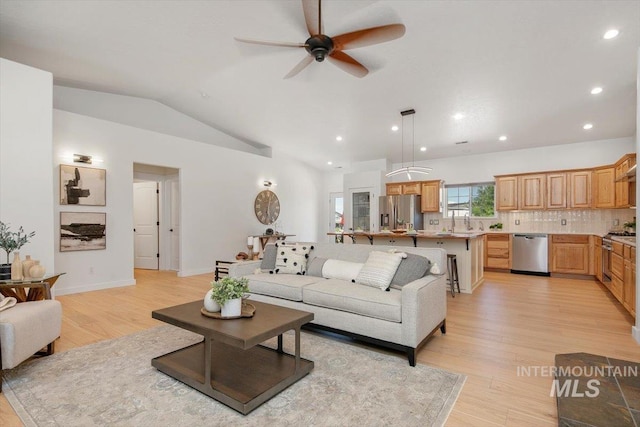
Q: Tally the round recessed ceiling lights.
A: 9